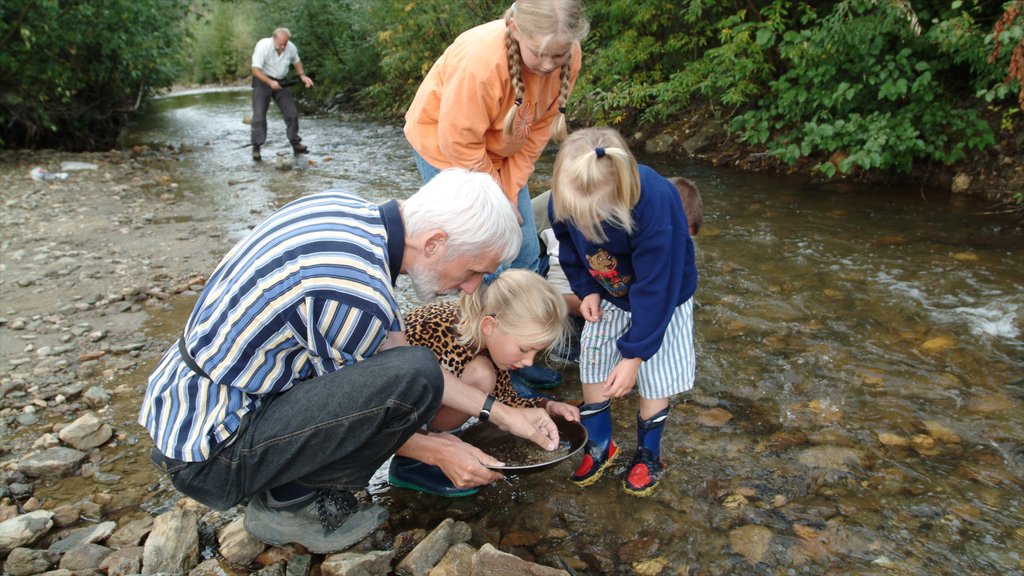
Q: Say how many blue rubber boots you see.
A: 5